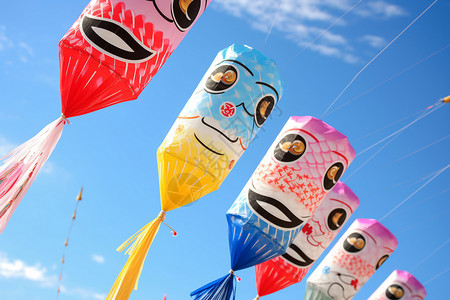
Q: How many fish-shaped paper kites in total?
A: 6